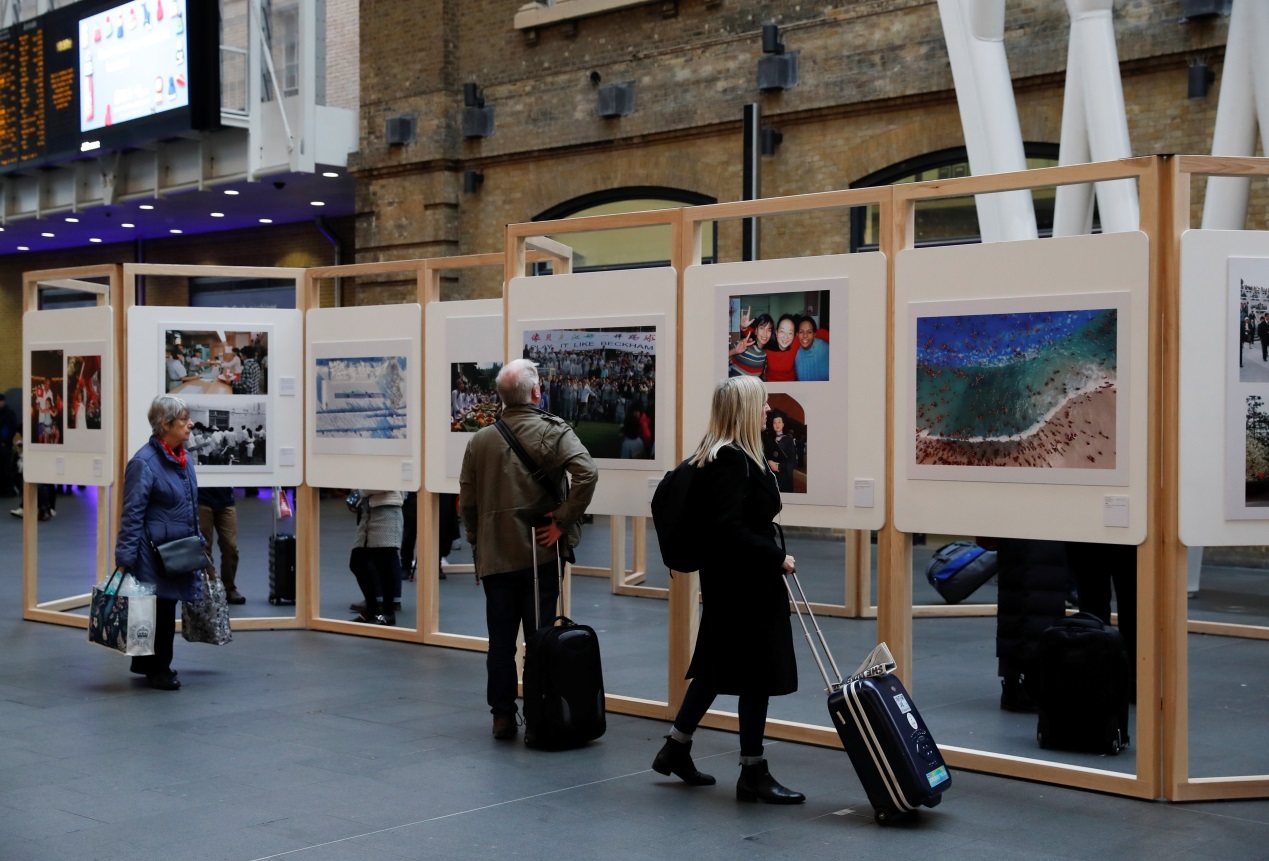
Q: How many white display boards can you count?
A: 8